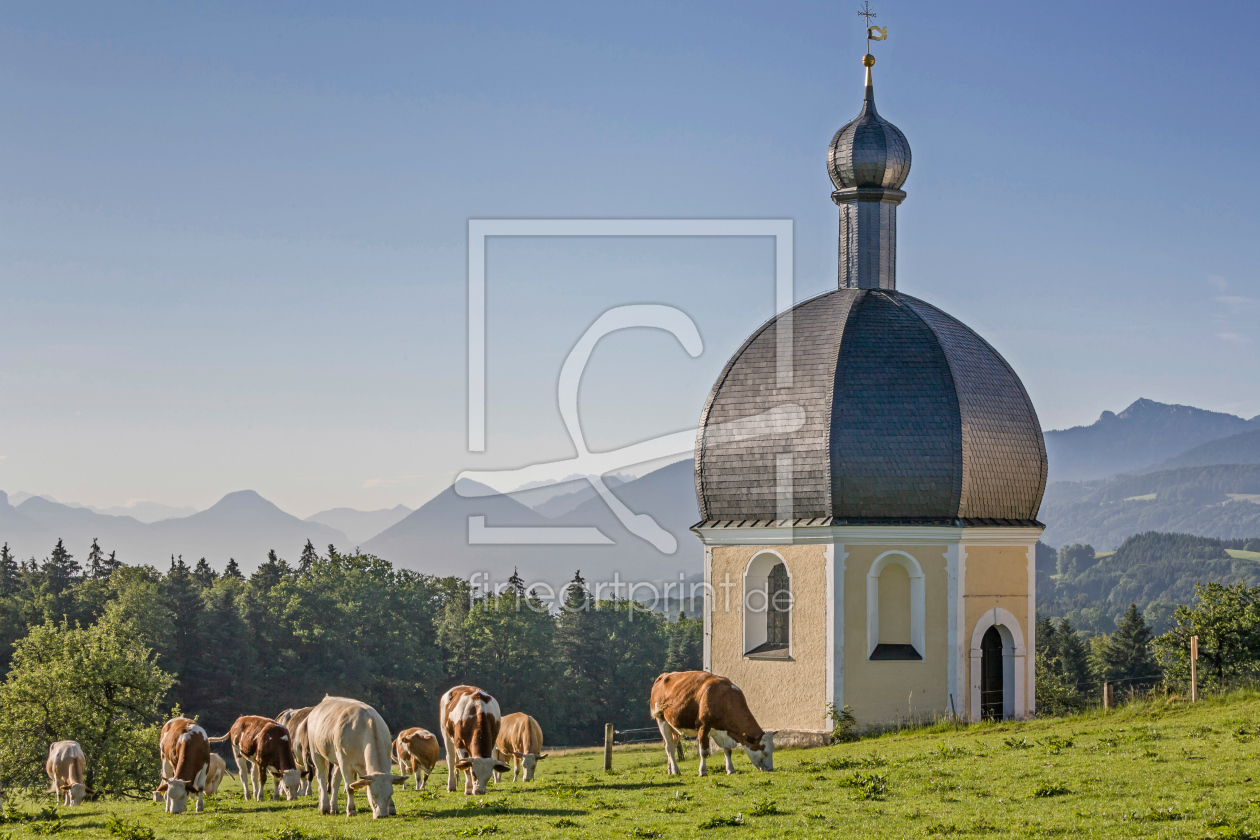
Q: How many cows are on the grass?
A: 10